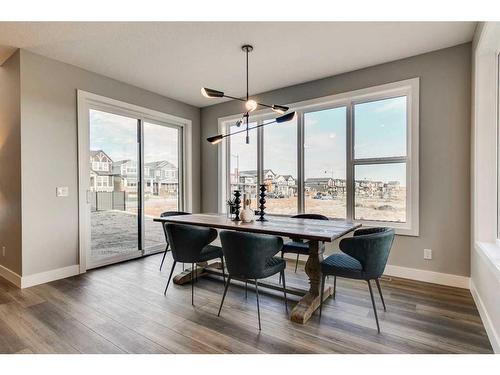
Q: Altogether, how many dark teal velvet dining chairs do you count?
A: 5